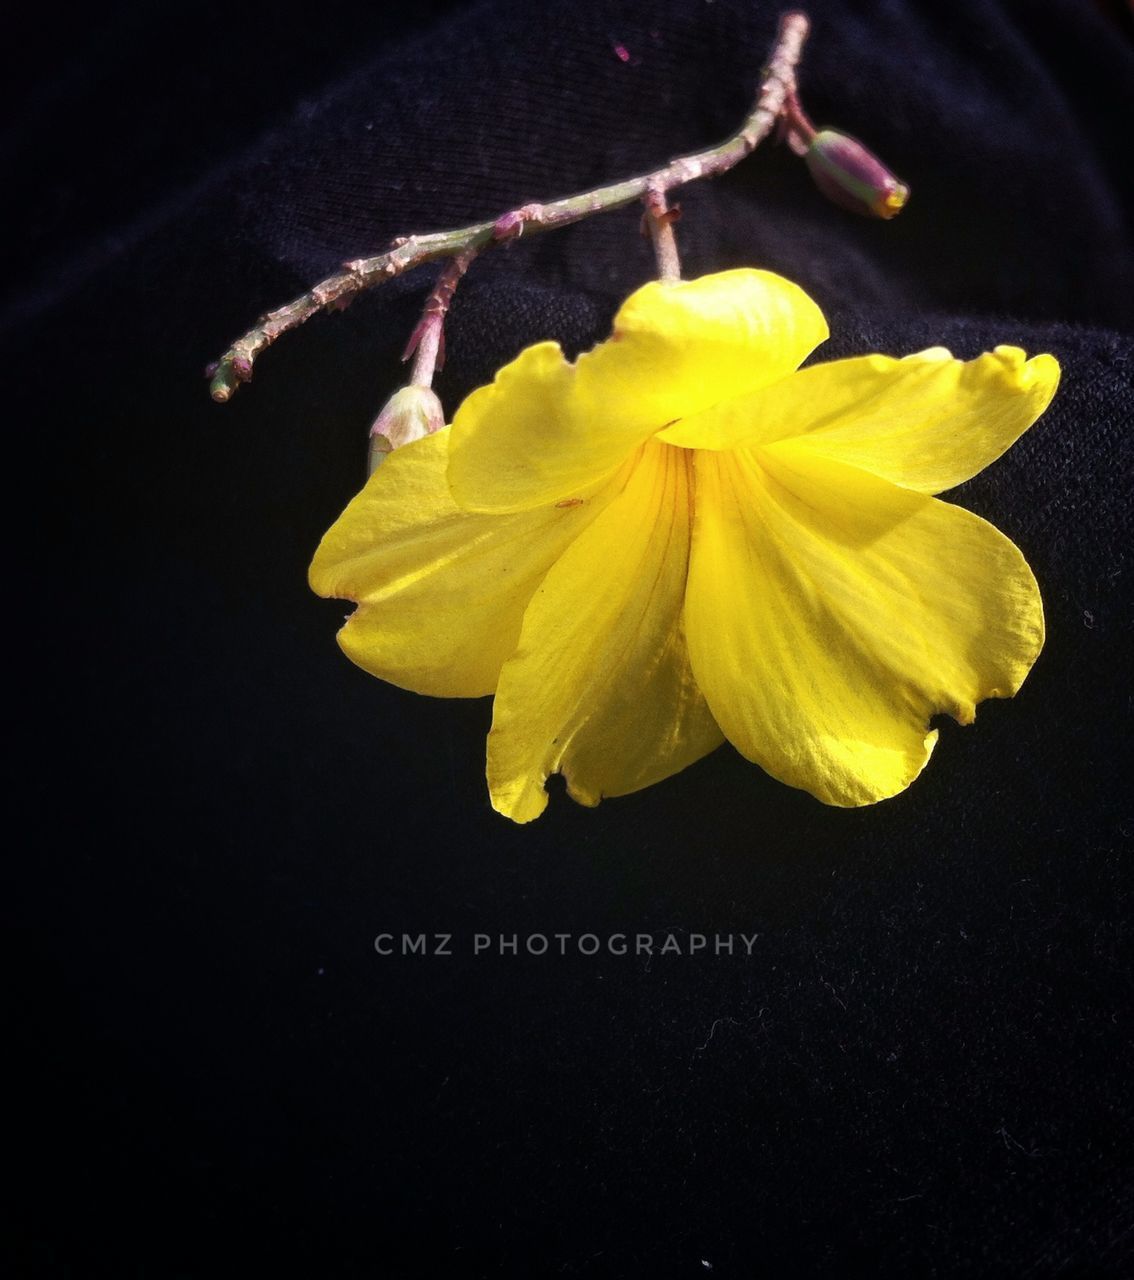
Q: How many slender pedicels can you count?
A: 3